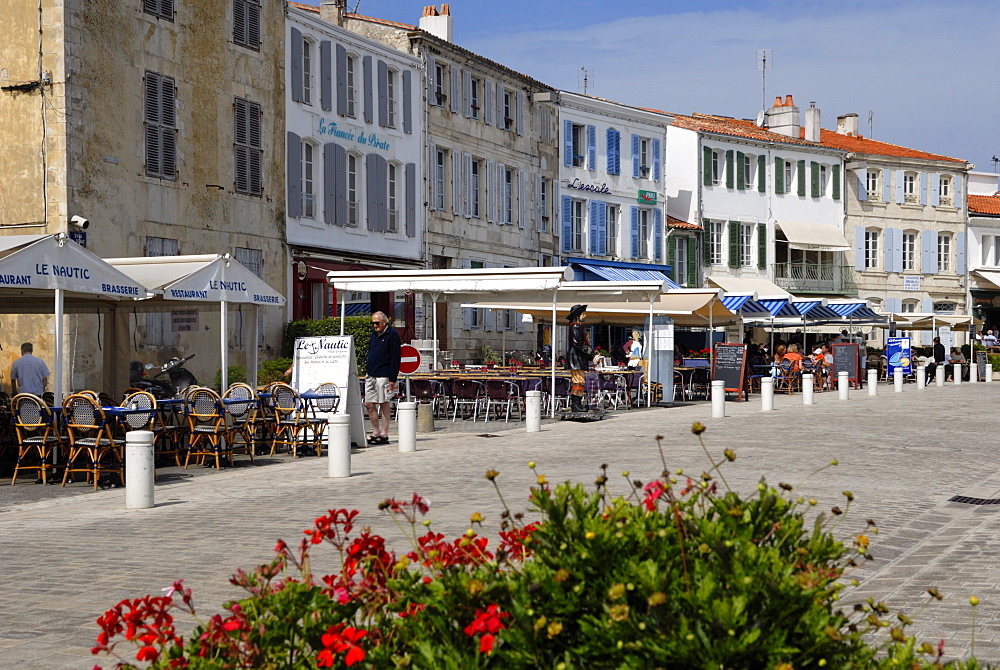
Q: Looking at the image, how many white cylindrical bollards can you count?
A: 15